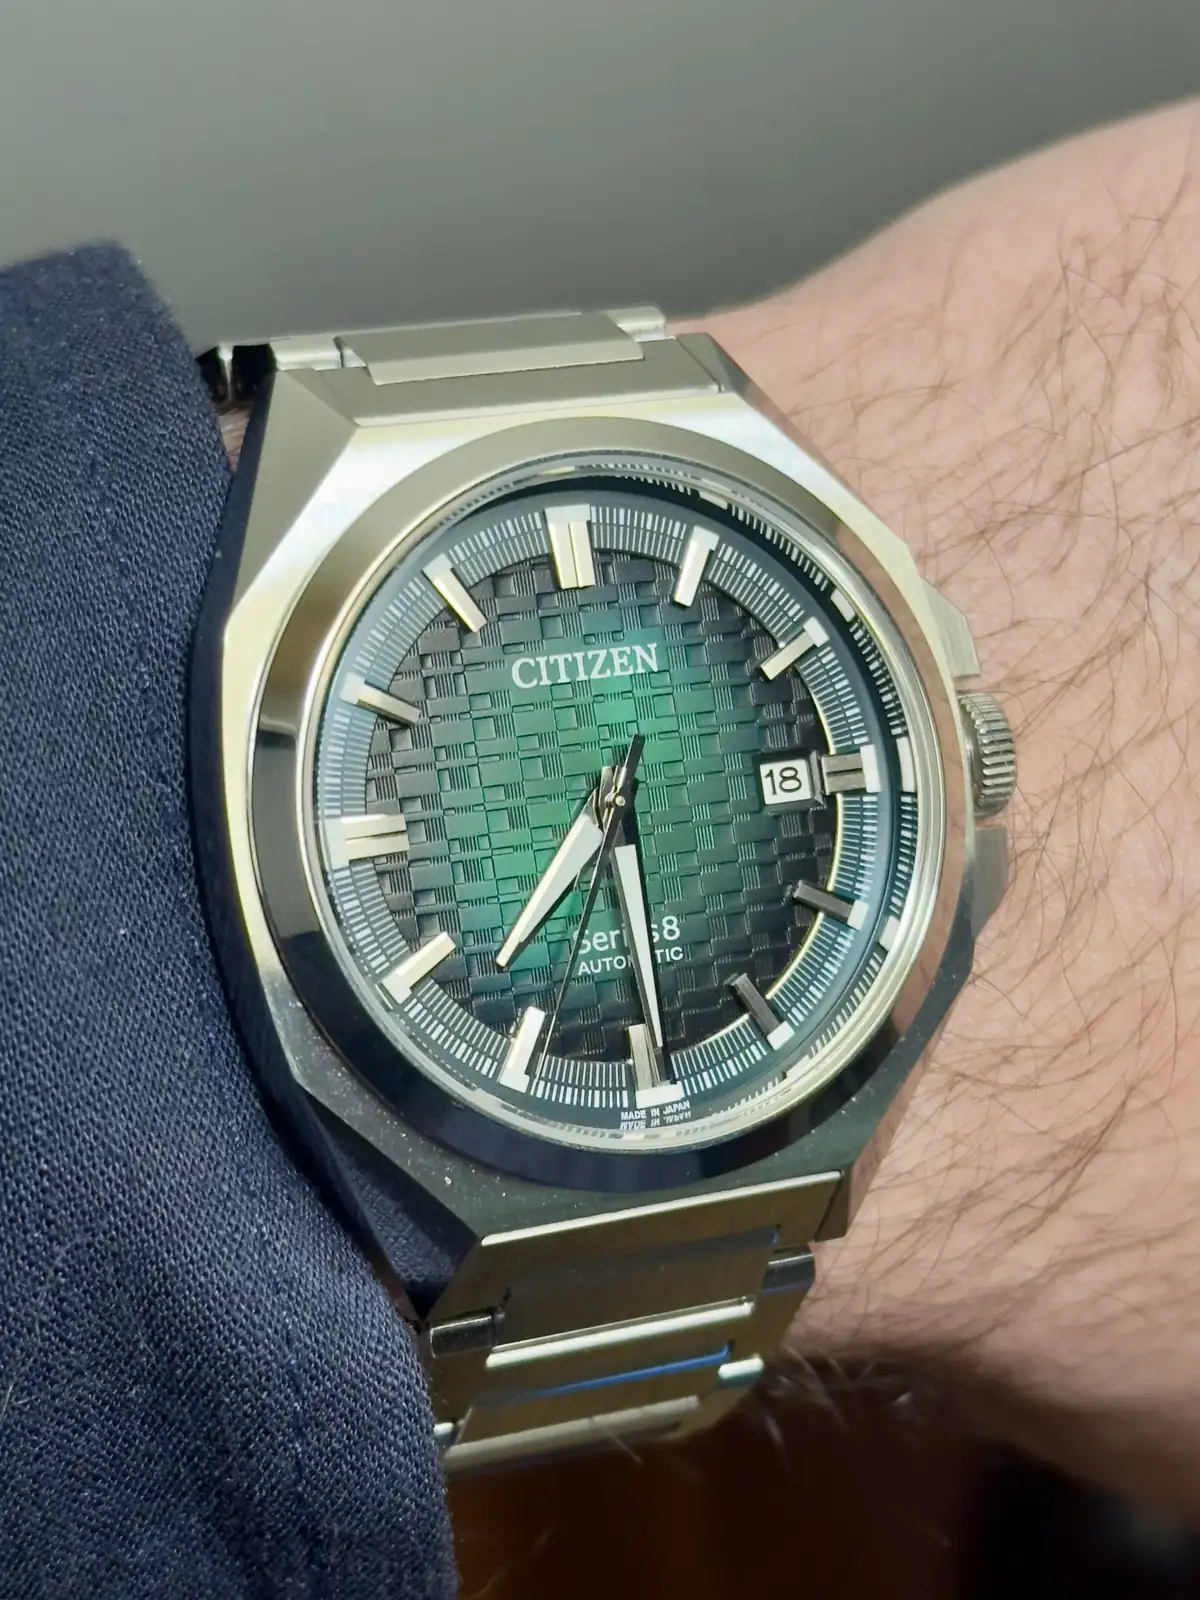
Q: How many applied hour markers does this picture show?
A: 12